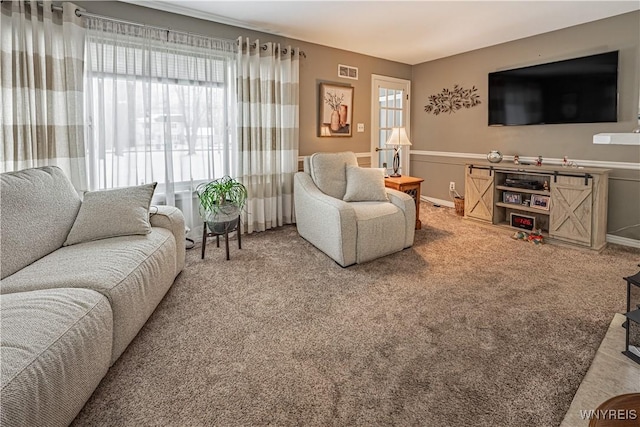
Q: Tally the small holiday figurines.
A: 3